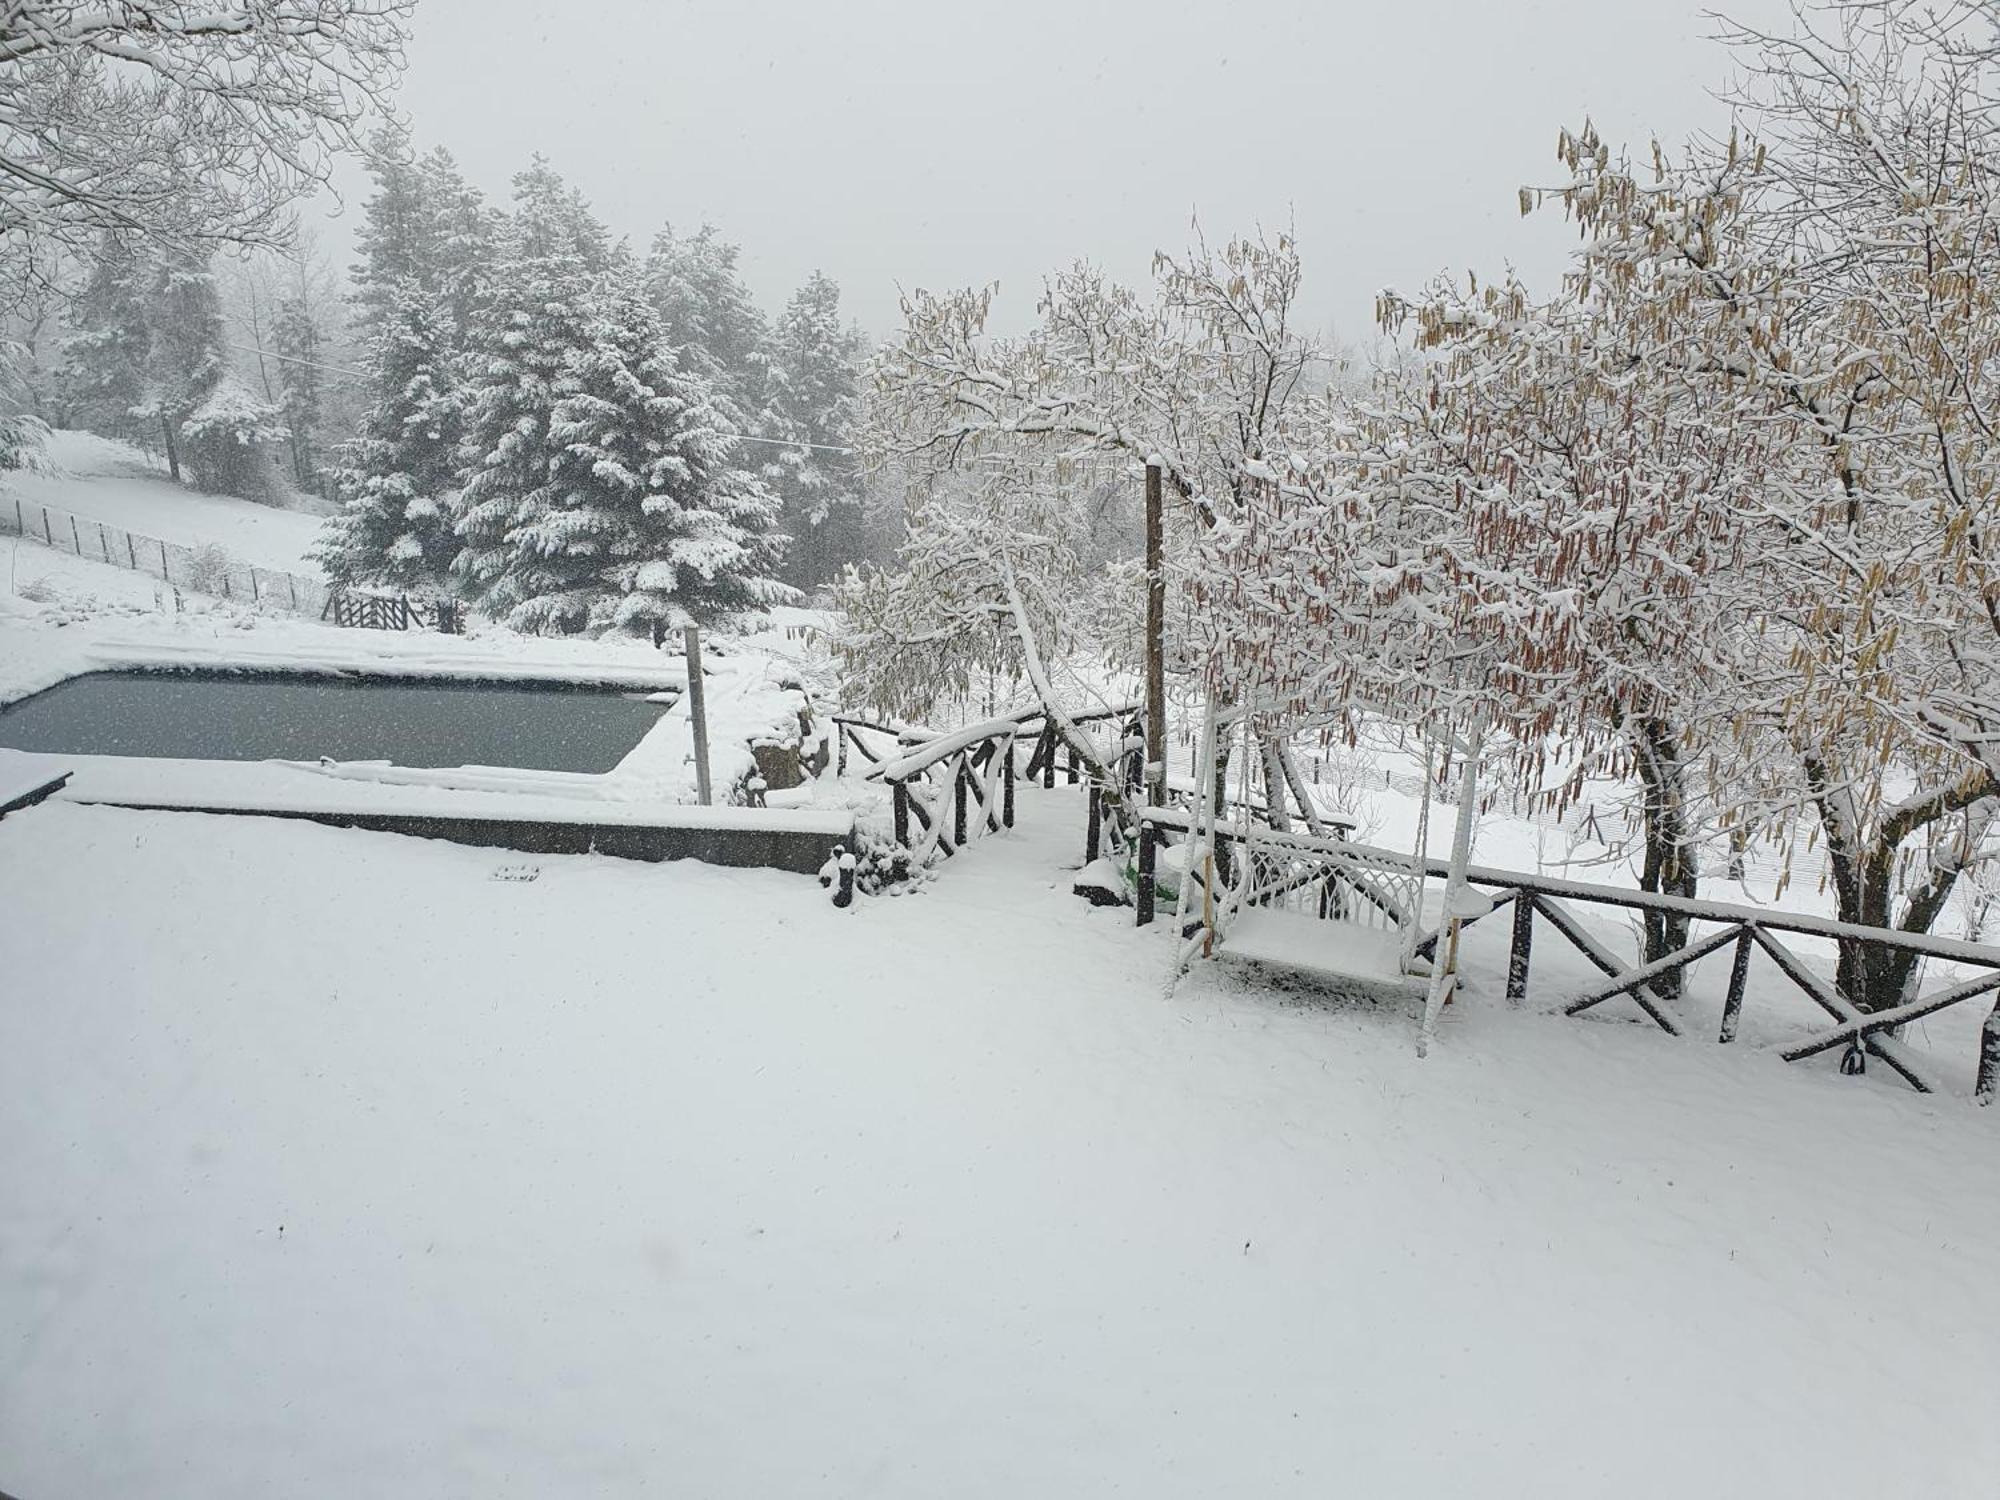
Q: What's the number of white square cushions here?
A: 0